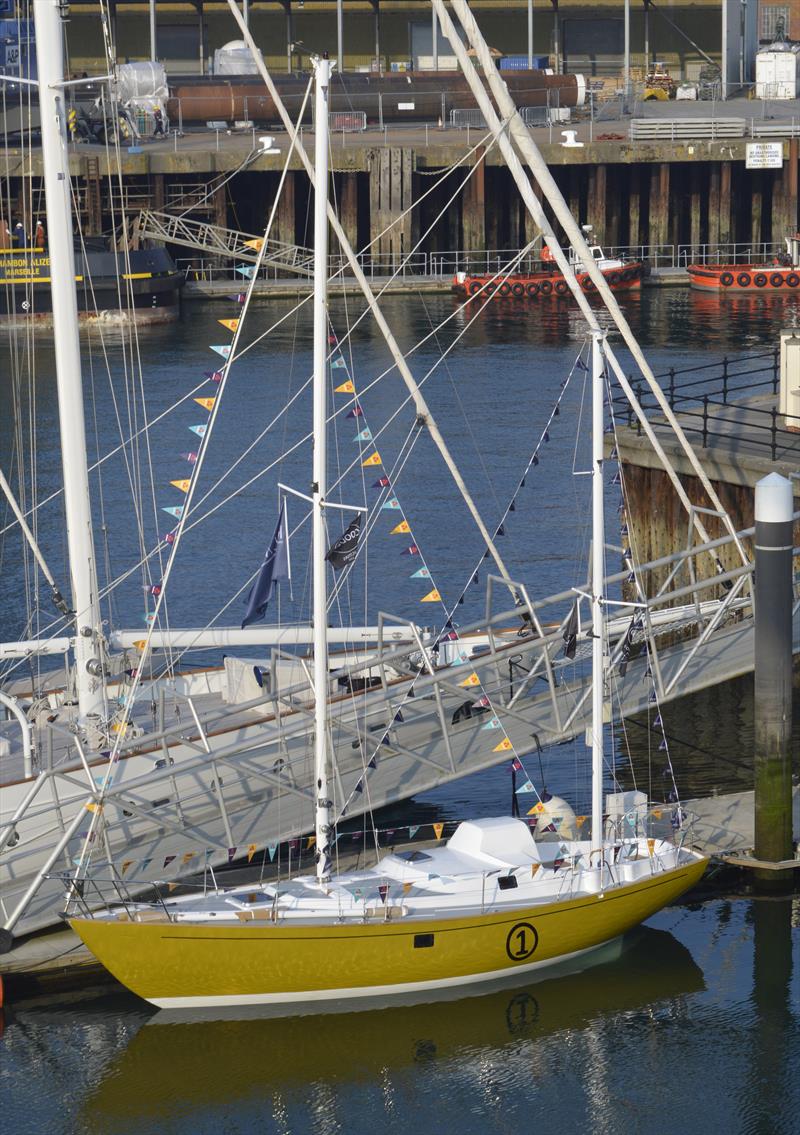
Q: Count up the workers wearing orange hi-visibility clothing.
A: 1